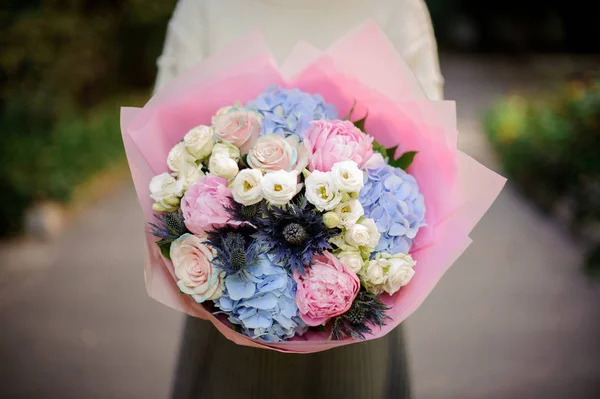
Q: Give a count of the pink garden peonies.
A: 3